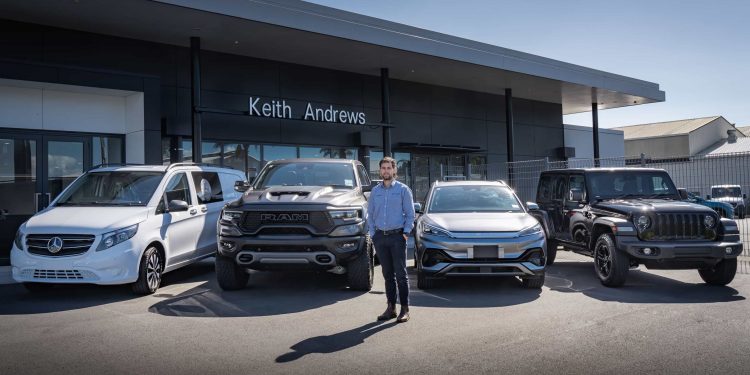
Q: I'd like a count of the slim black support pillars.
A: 4